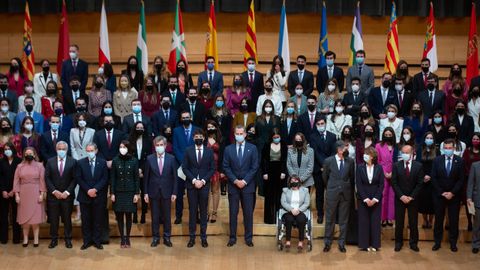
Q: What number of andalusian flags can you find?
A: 1